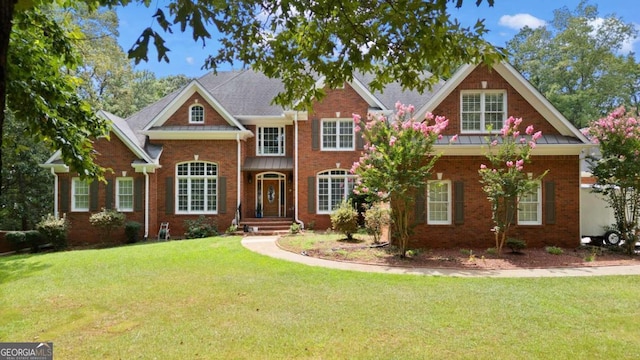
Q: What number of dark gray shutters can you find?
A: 13